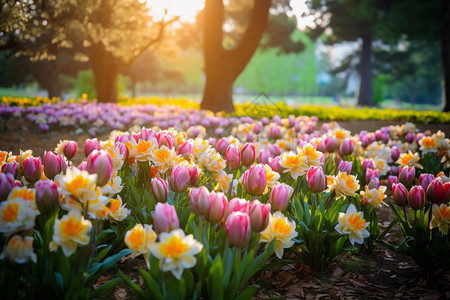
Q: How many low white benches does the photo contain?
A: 0